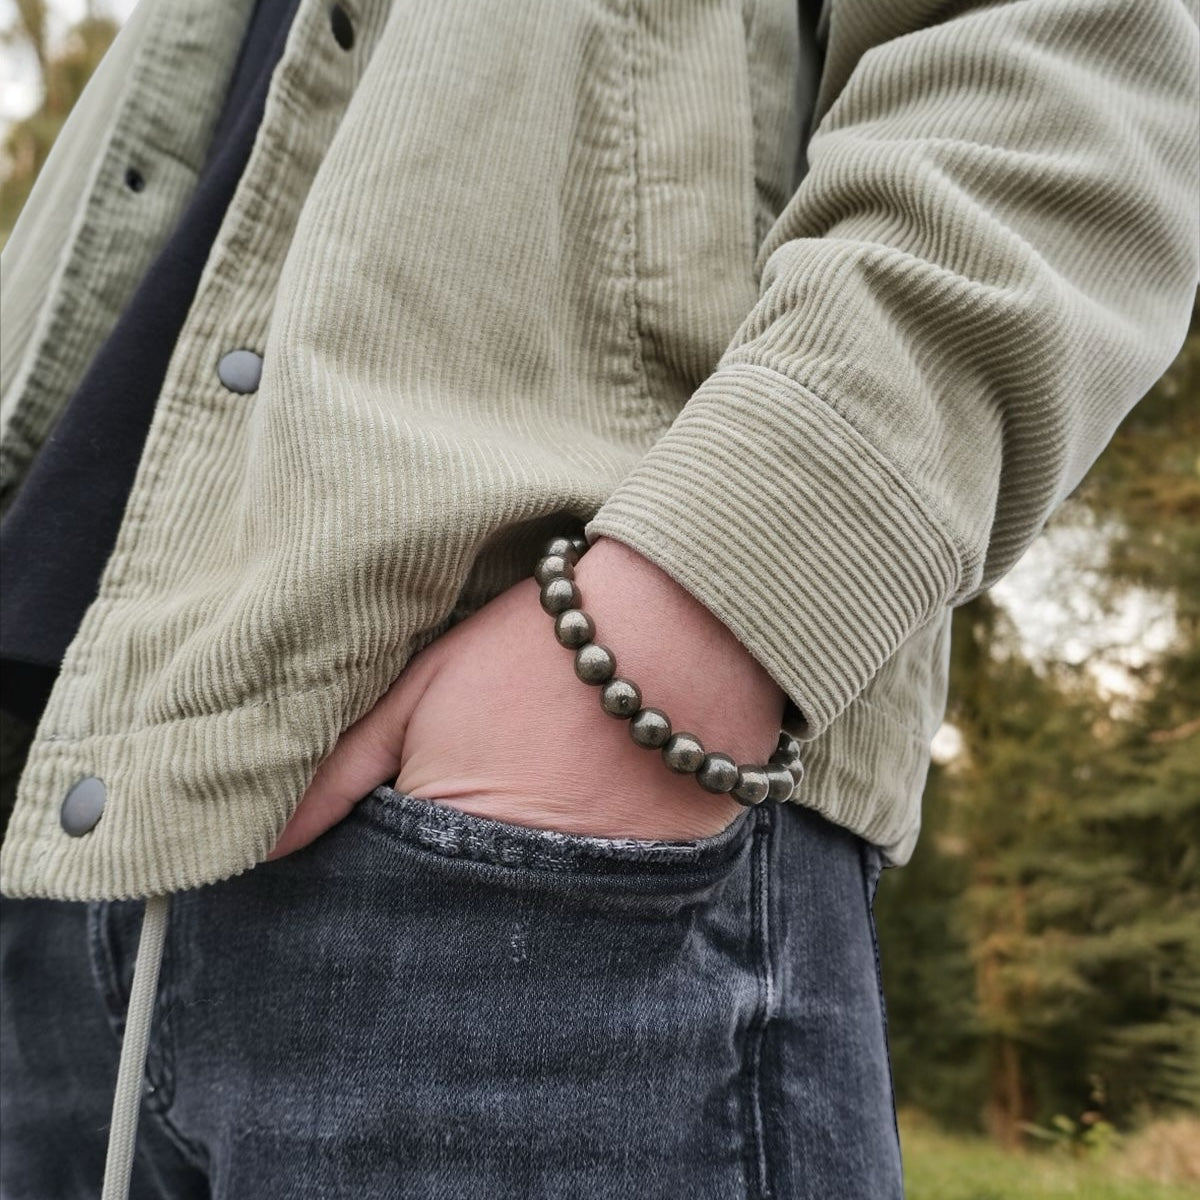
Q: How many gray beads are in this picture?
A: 14